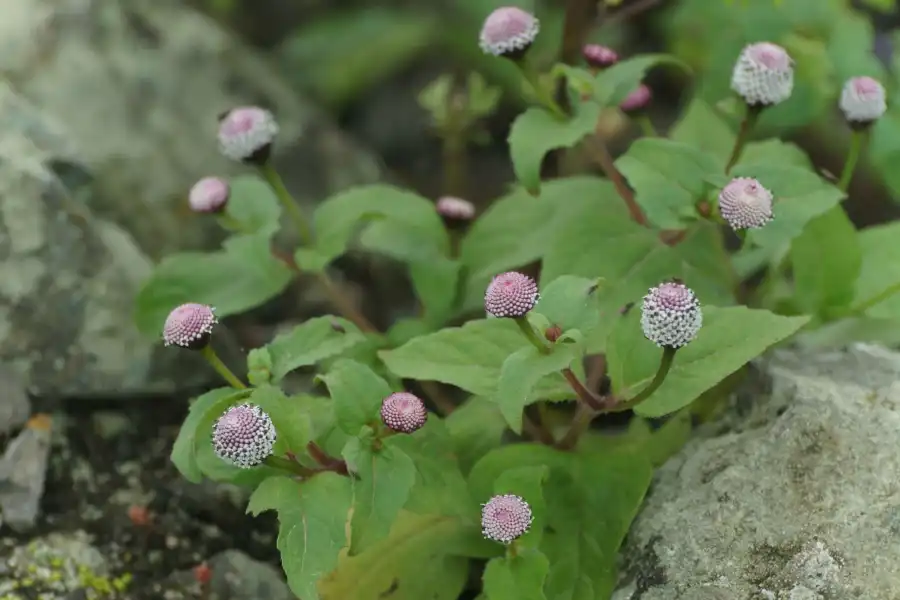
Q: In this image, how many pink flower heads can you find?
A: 15